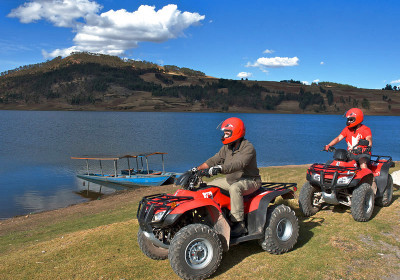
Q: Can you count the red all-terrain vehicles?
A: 2